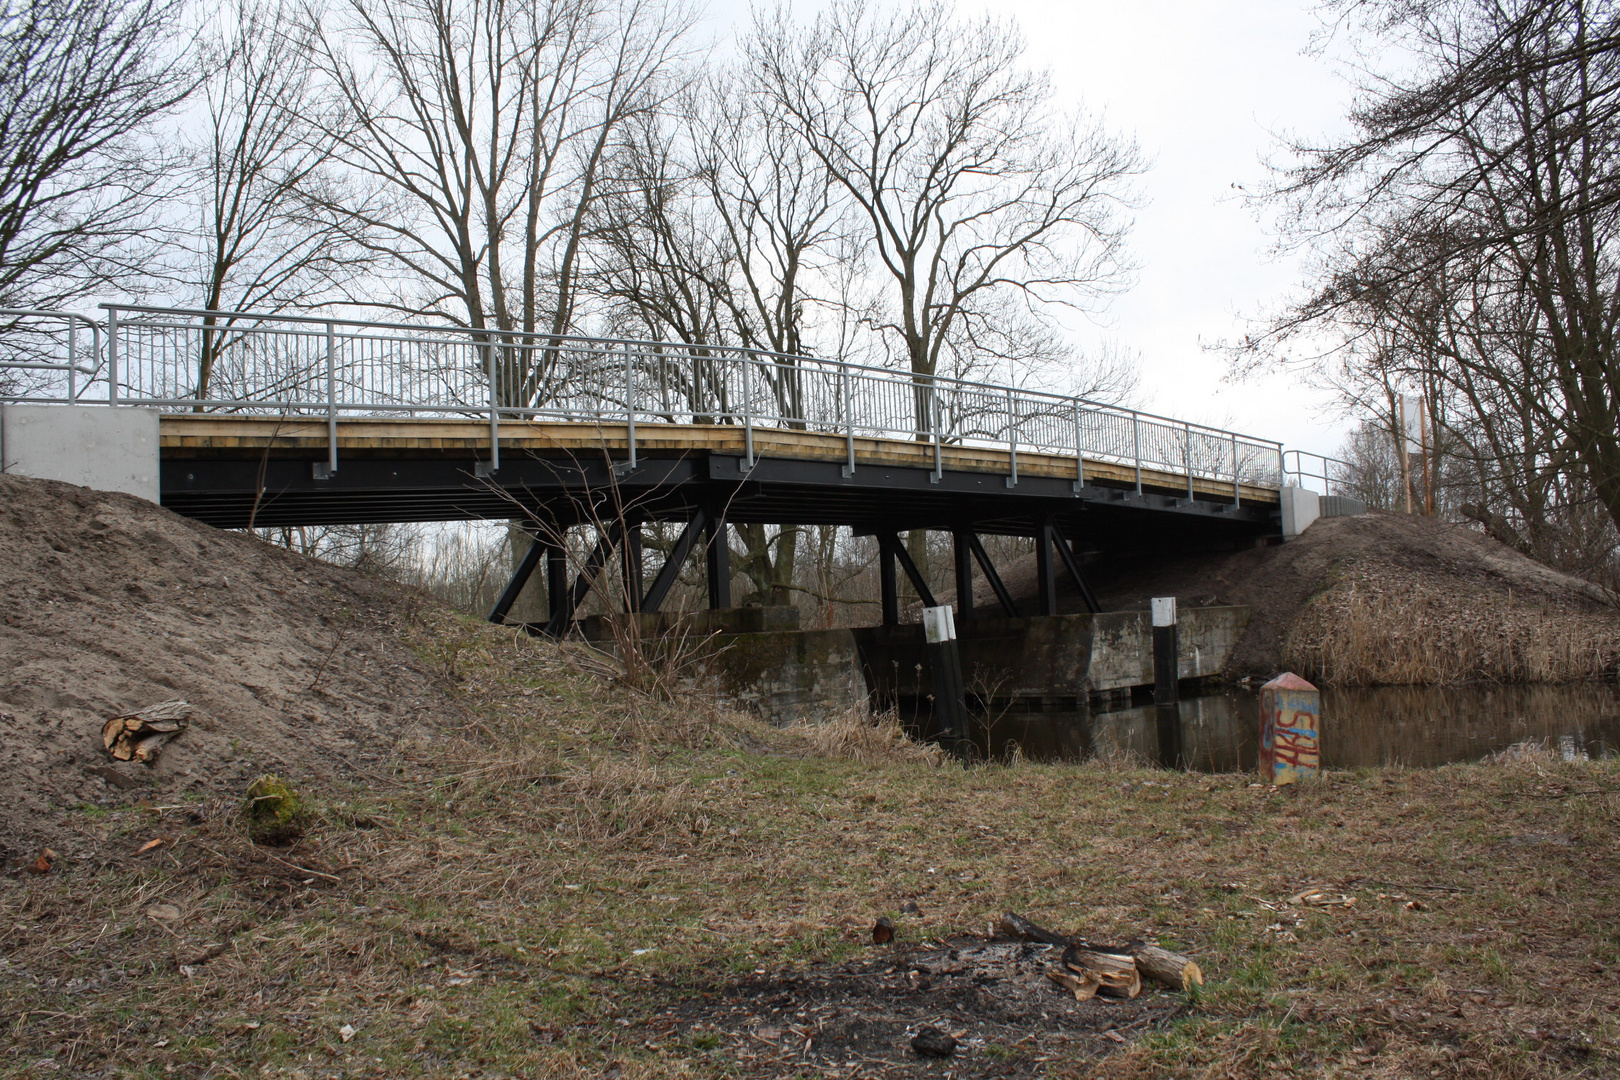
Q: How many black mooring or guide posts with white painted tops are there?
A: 2